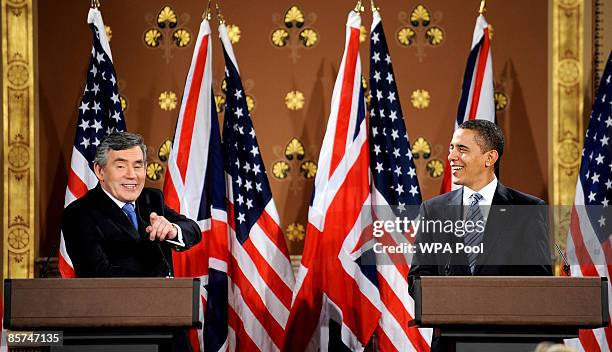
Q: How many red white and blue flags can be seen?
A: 7